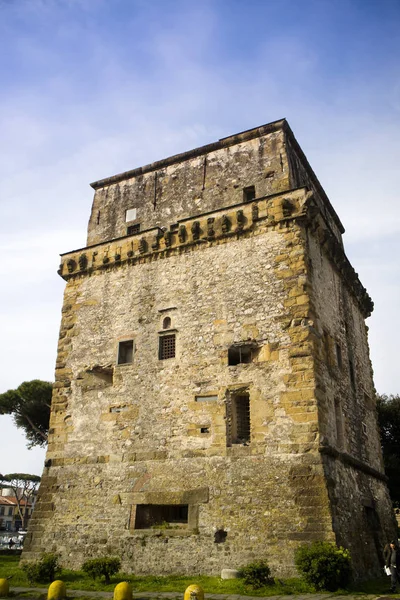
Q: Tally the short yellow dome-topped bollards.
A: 4